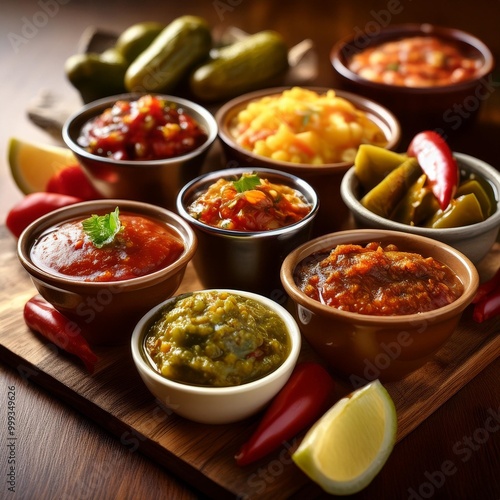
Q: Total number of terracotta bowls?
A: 4